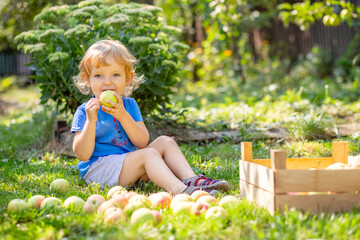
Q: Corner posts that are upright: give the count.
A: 3